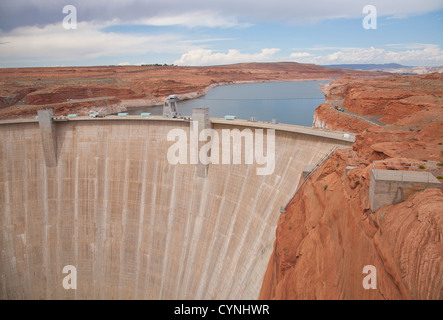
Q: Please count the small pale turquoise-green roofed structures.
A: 6